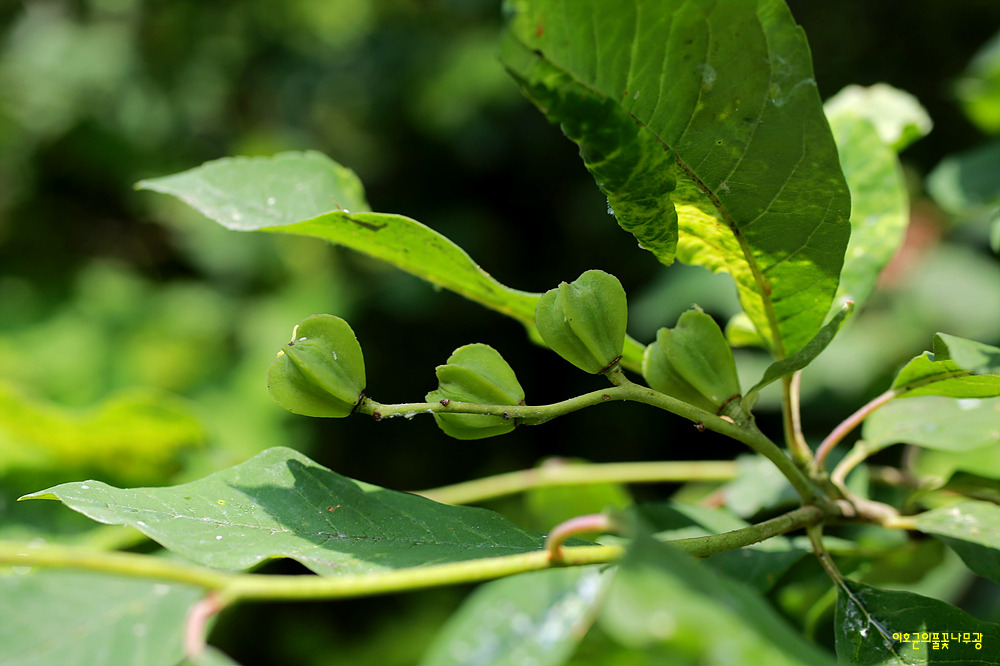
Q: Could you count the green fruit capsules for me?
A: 4